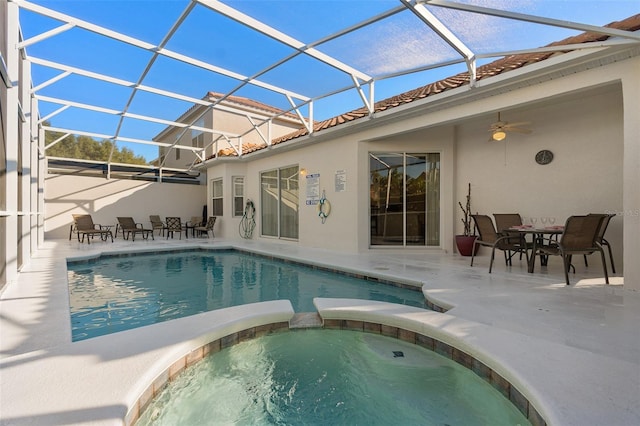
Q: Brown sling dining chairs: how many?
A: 4